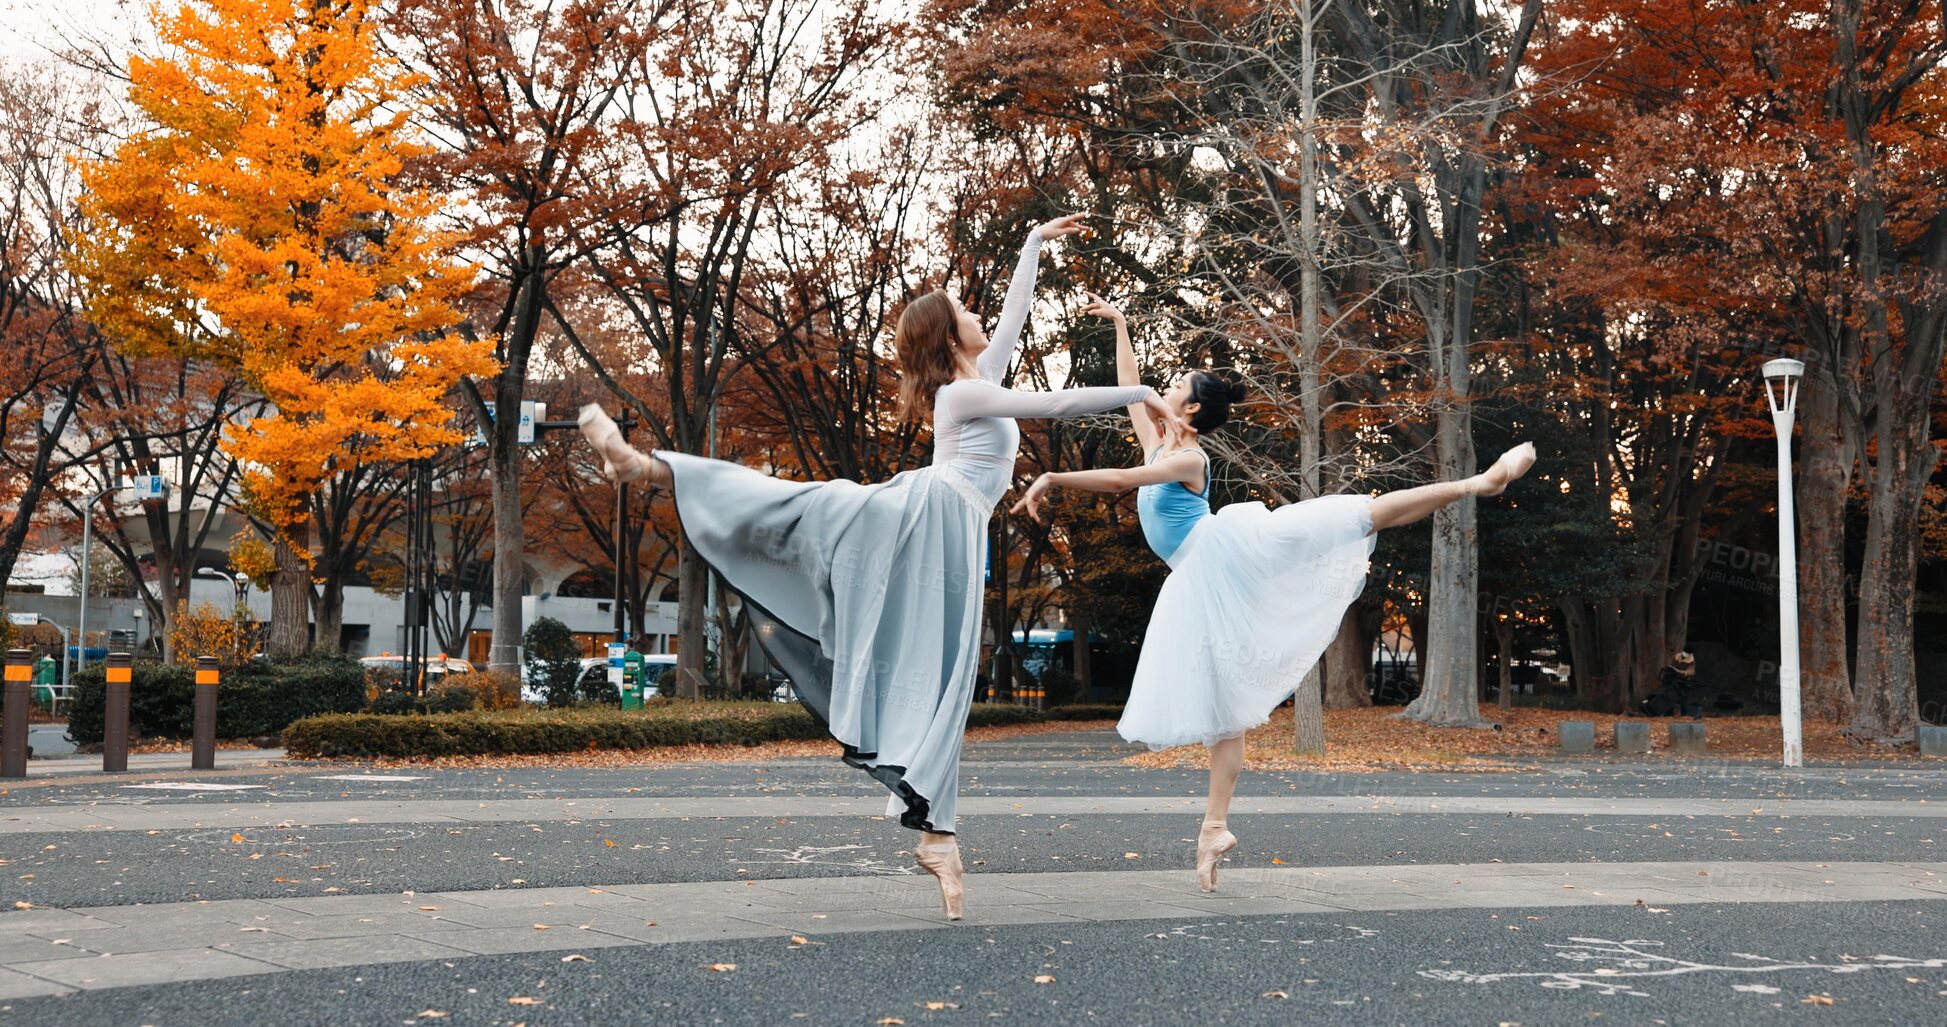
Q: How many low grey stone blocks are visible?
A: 4